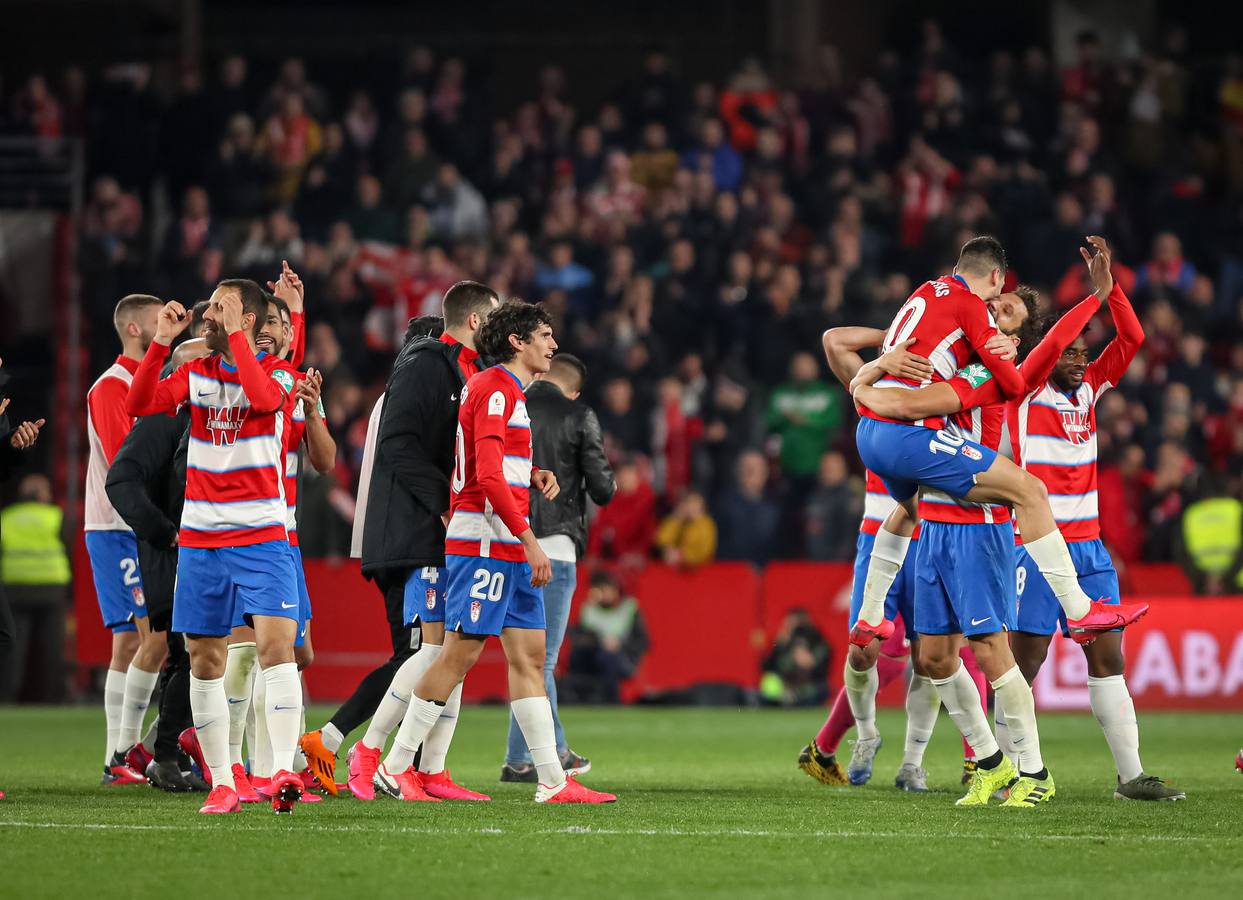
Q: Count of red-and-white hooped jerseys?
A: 7